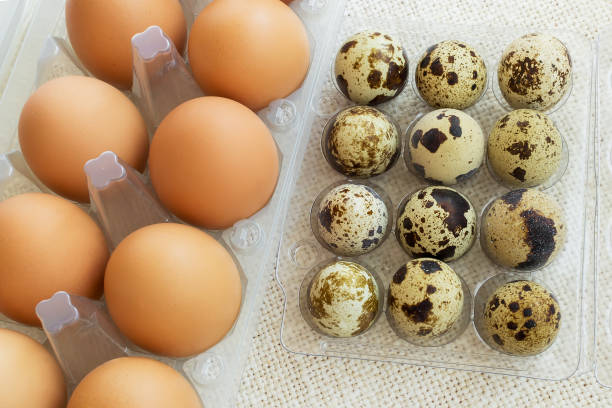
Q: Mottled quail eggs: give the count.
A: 12